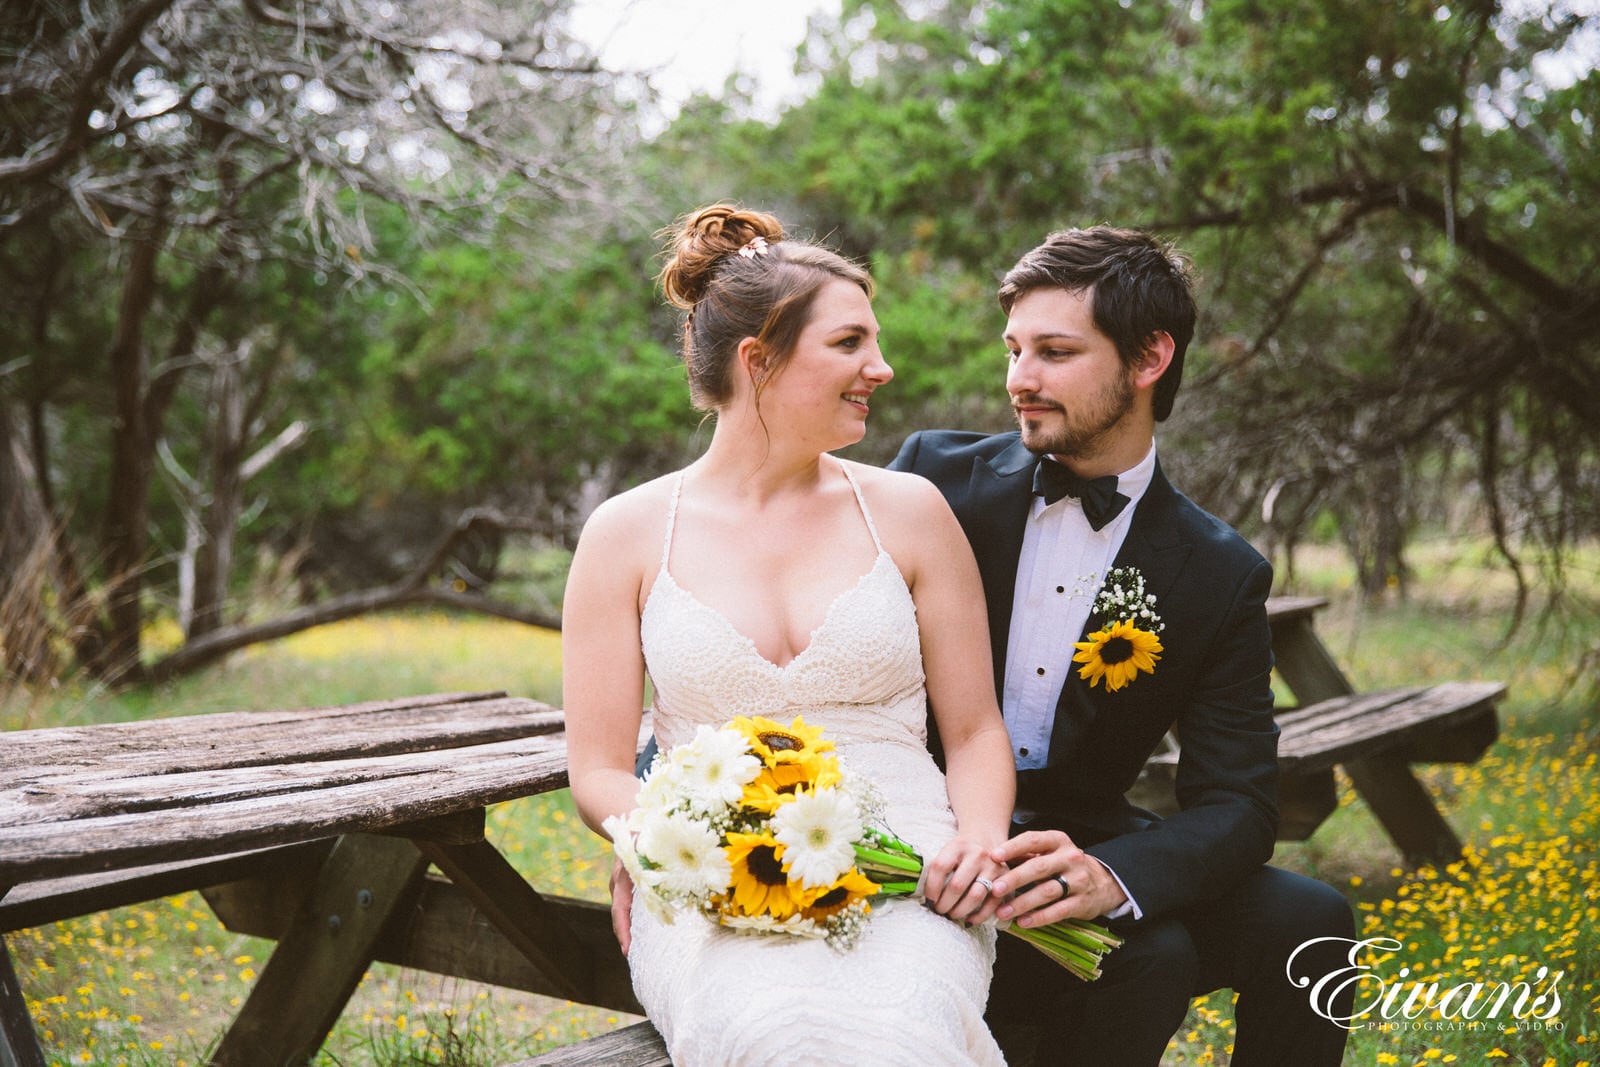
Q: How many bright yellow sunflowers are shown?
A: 5